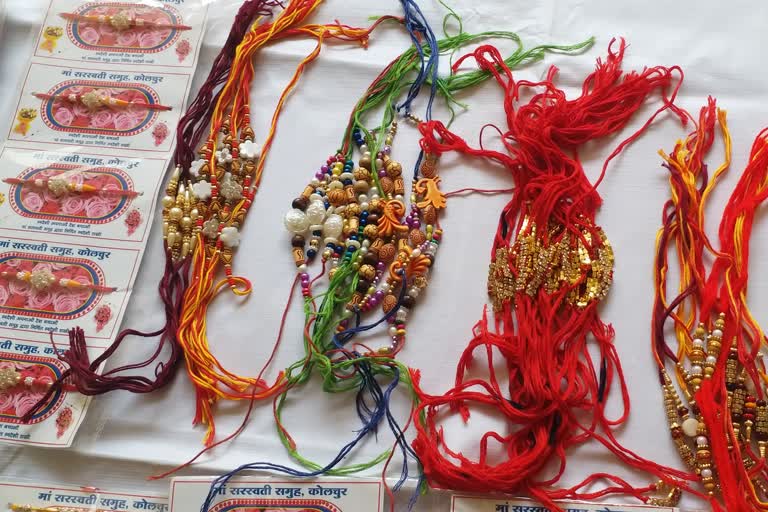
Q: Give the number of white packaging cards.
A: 8